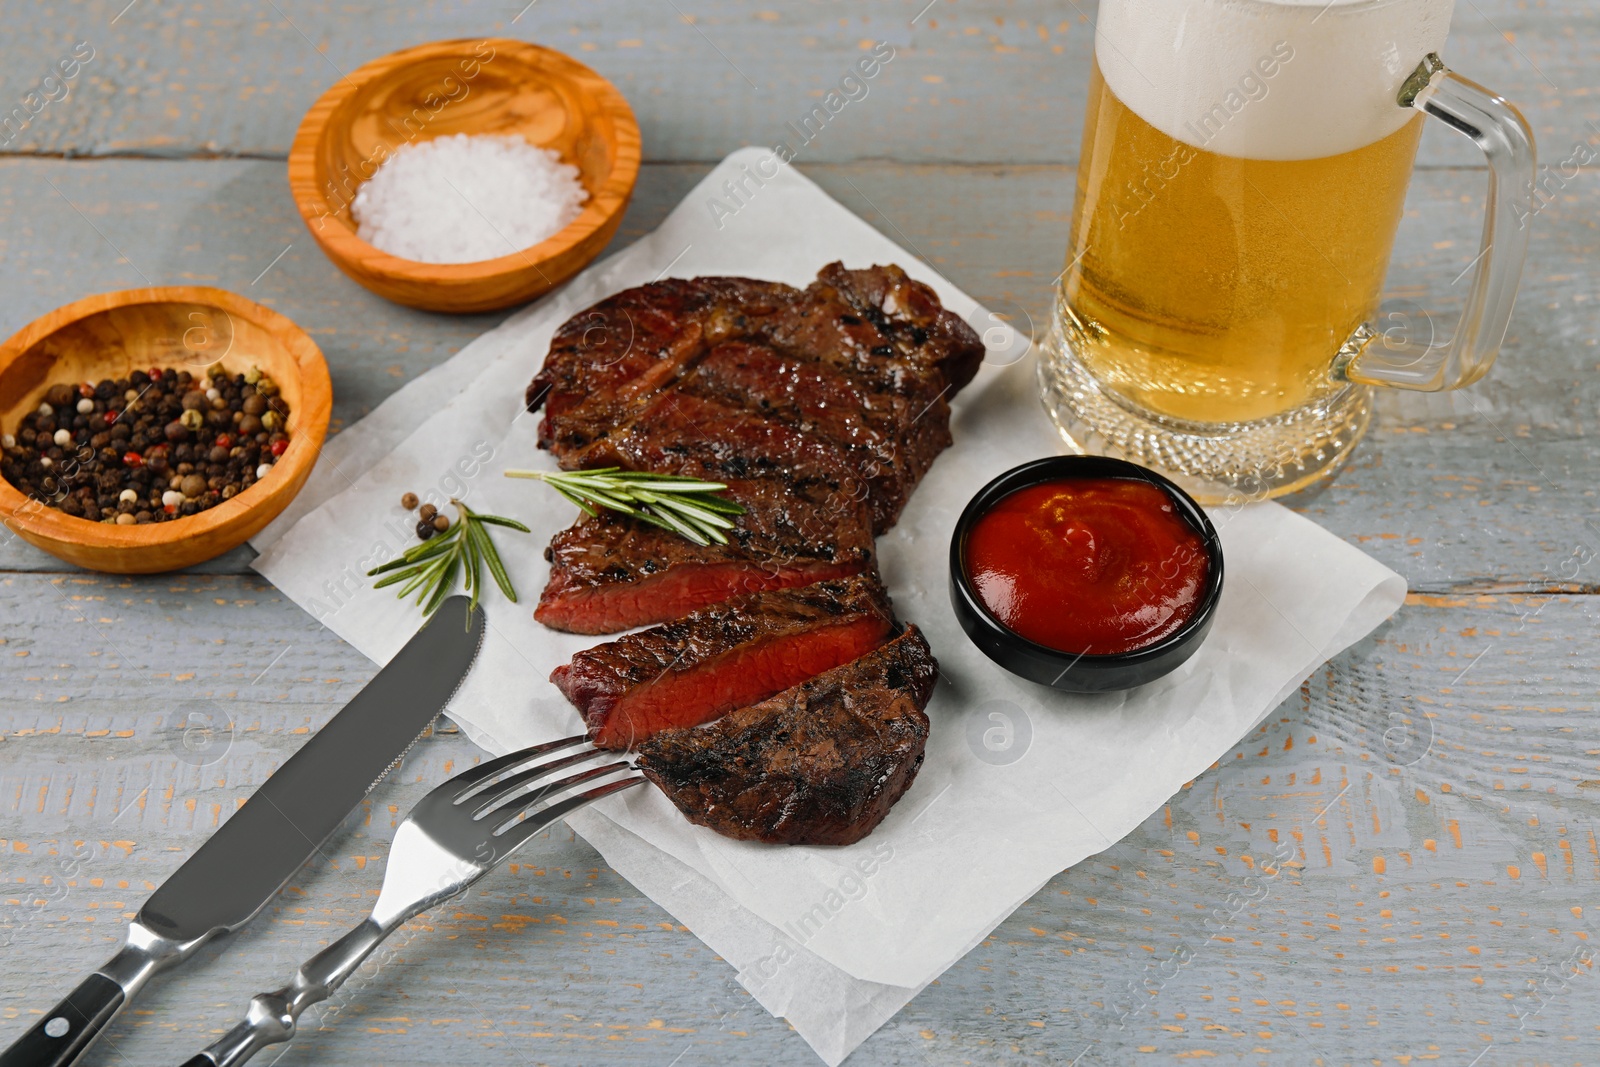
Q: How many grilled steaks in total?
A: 1